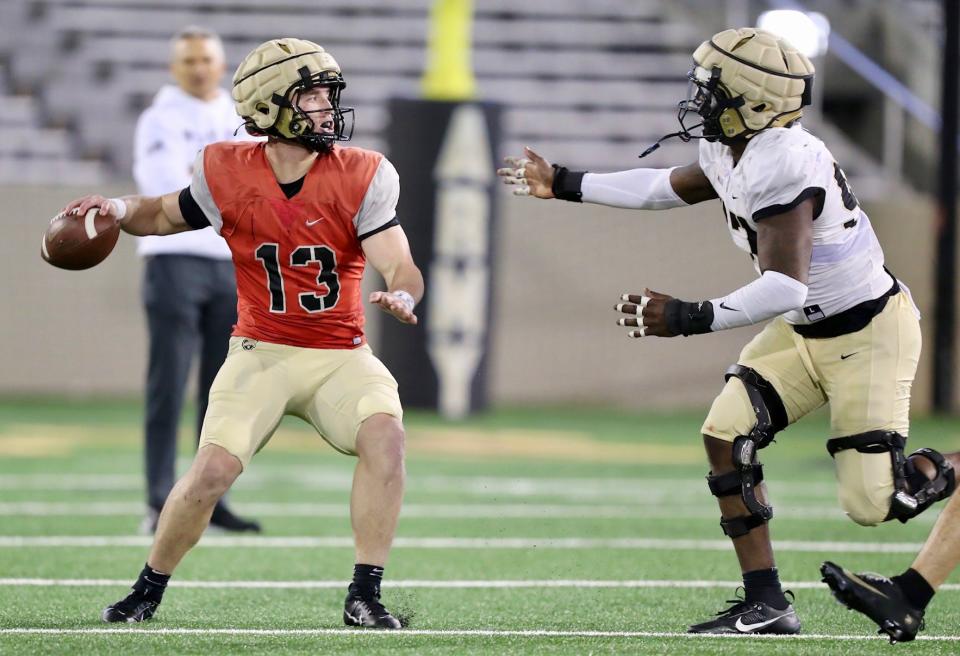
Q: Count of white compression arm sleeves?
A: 2